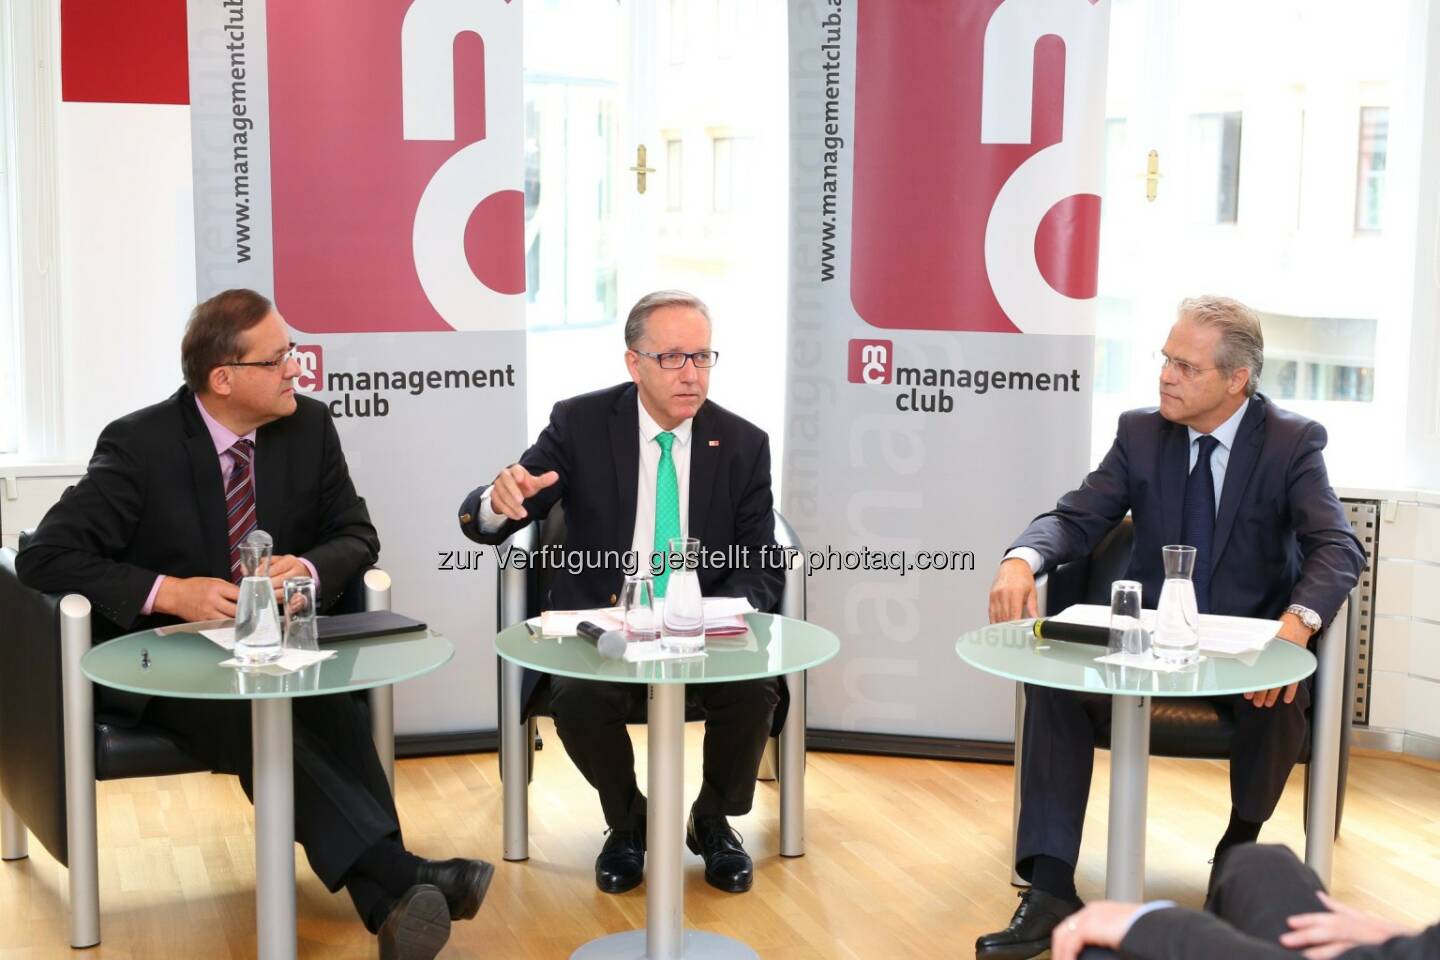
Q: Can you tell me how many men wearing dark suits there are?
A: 3